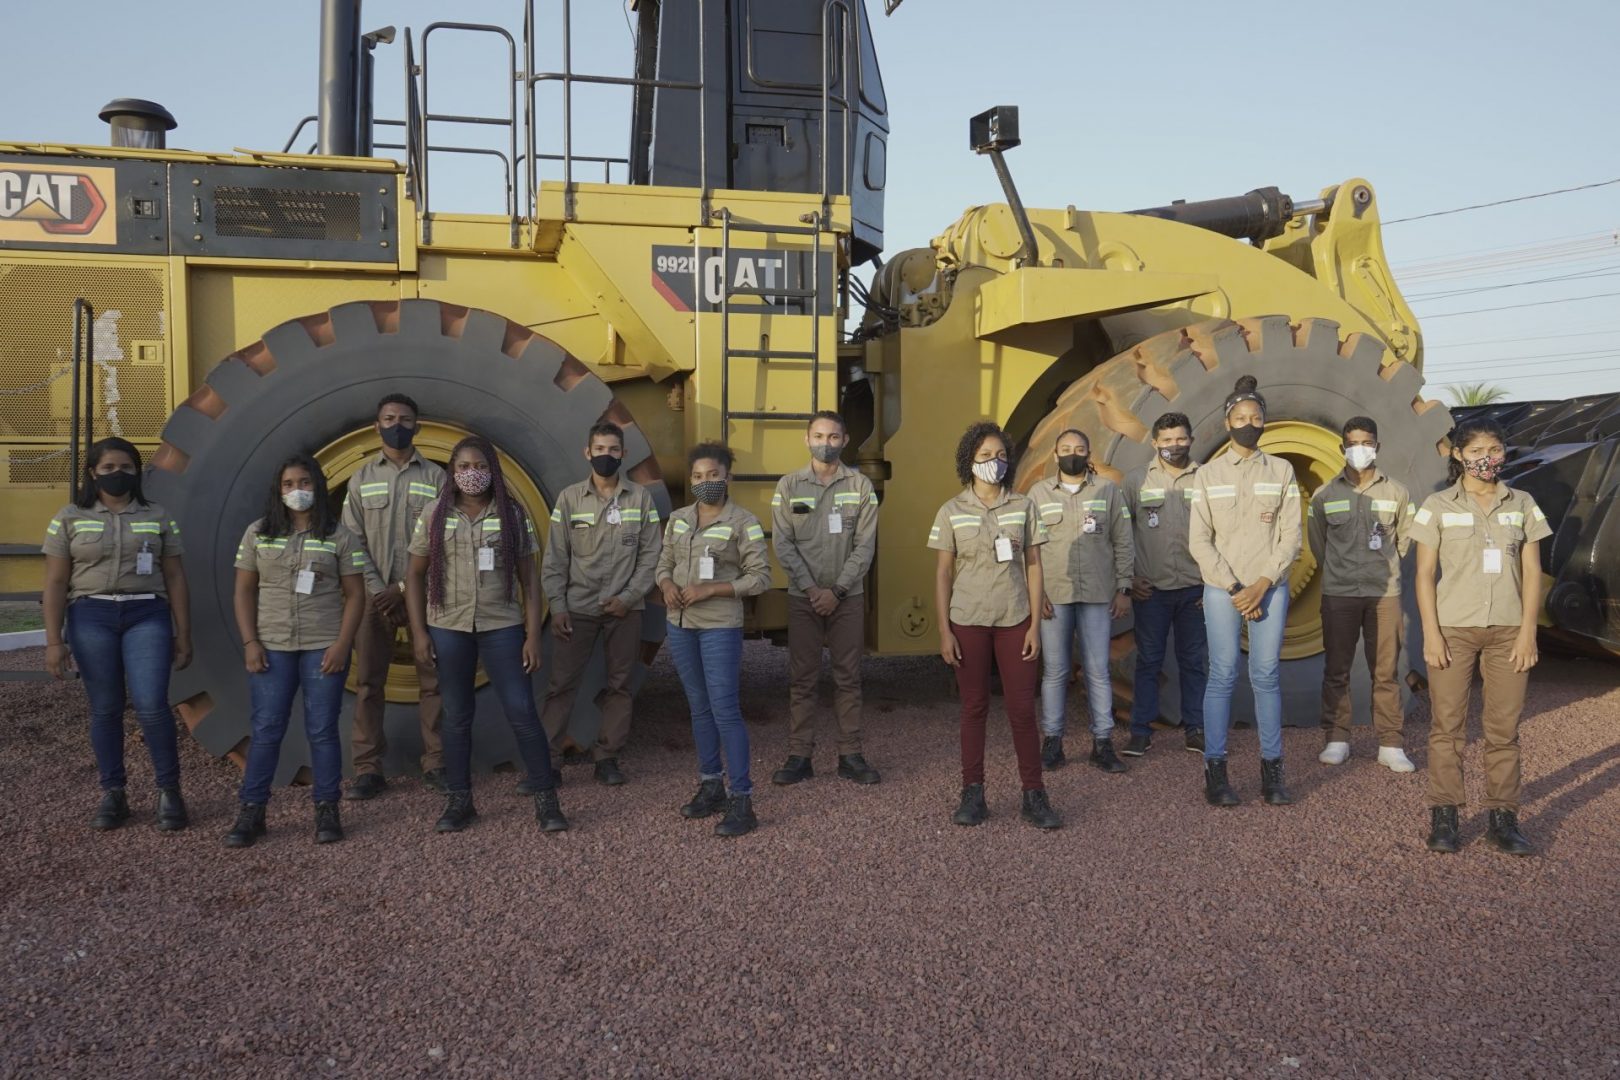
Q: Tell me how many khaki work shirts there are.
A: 13